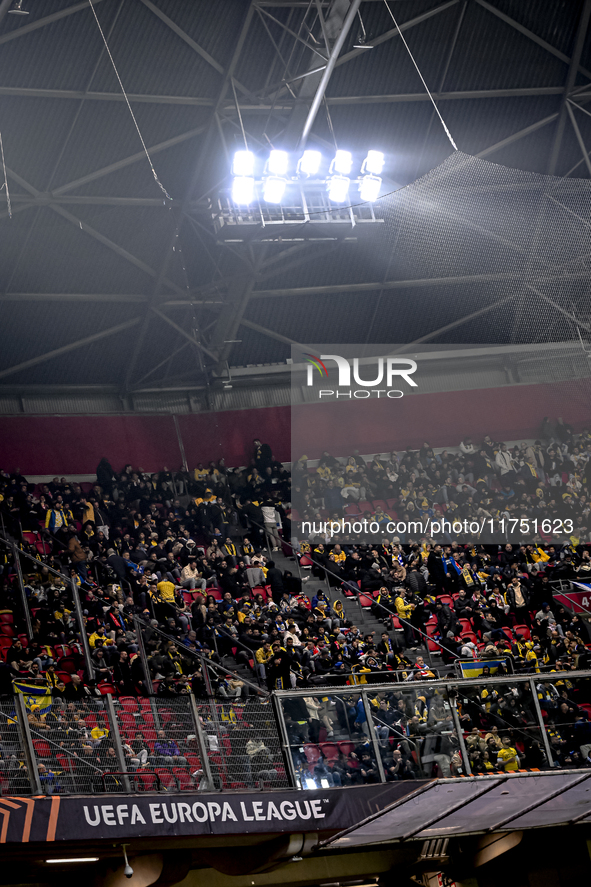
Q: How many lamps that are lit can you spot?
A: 9